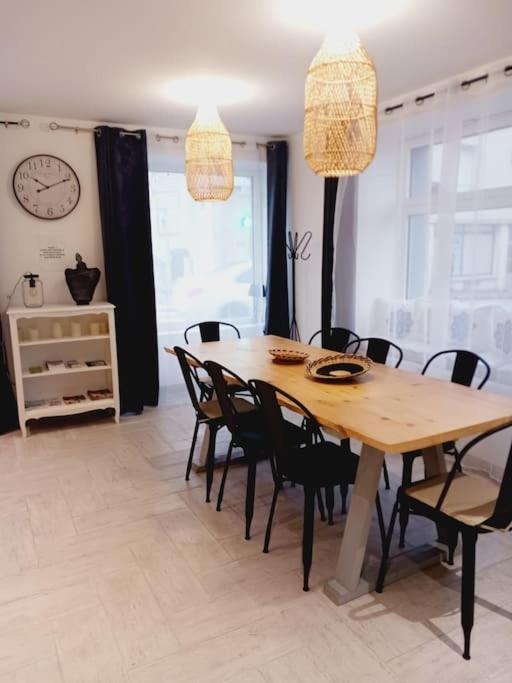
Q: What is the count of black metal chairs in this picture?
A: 8